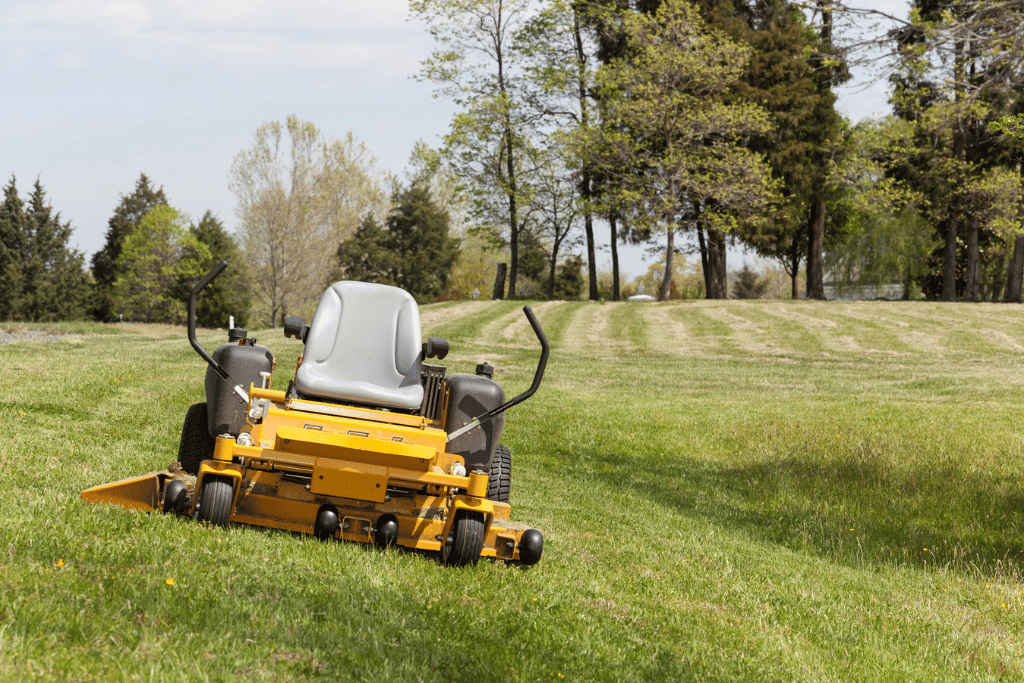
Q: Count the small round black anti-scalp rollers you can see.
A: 4